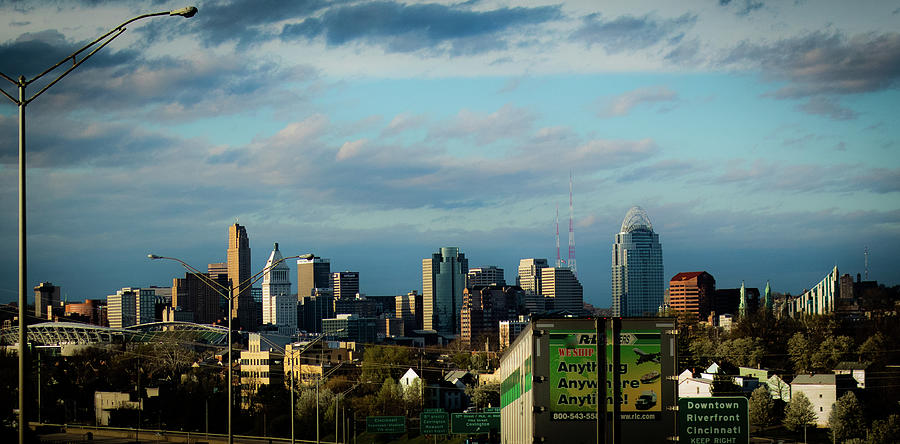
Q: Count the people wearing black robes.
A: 0